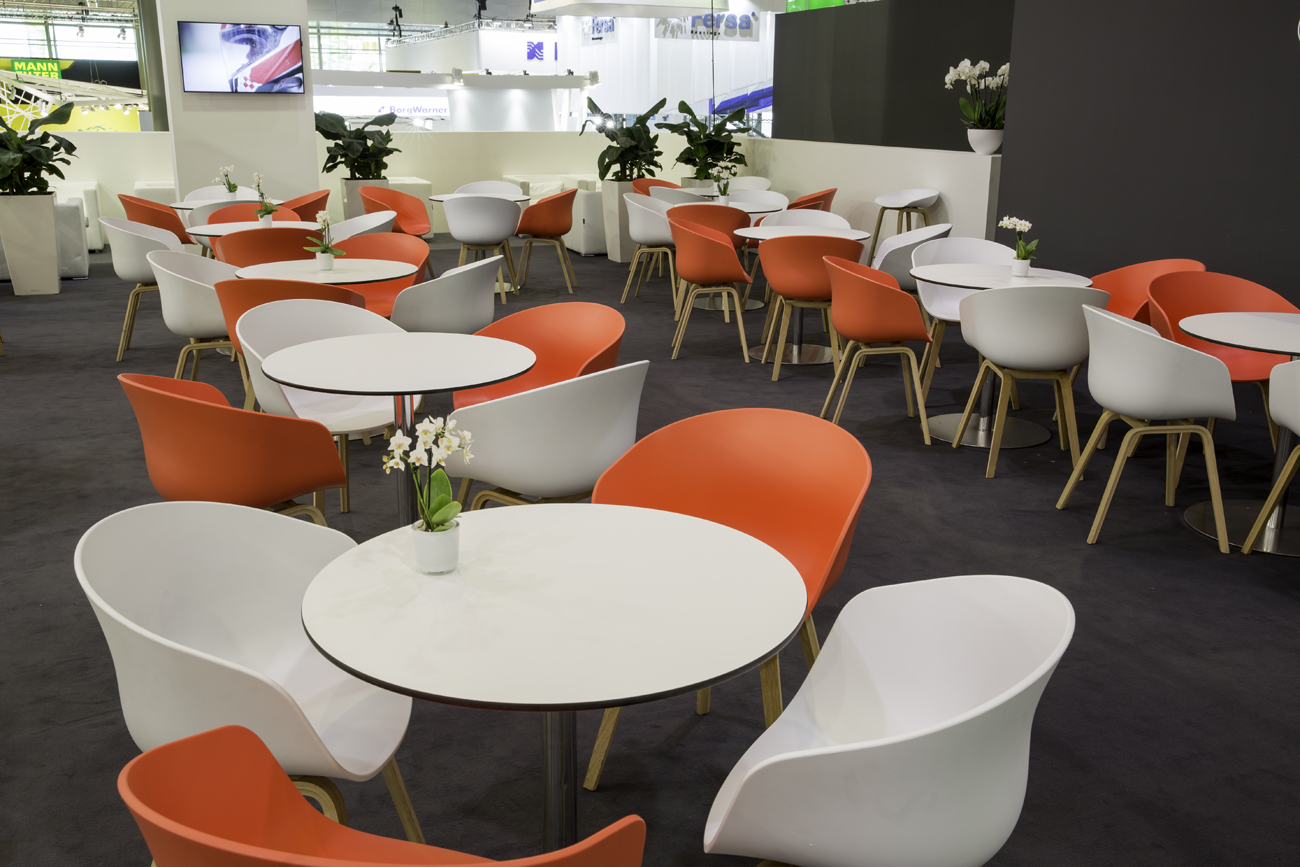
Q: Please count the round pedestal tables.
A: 11